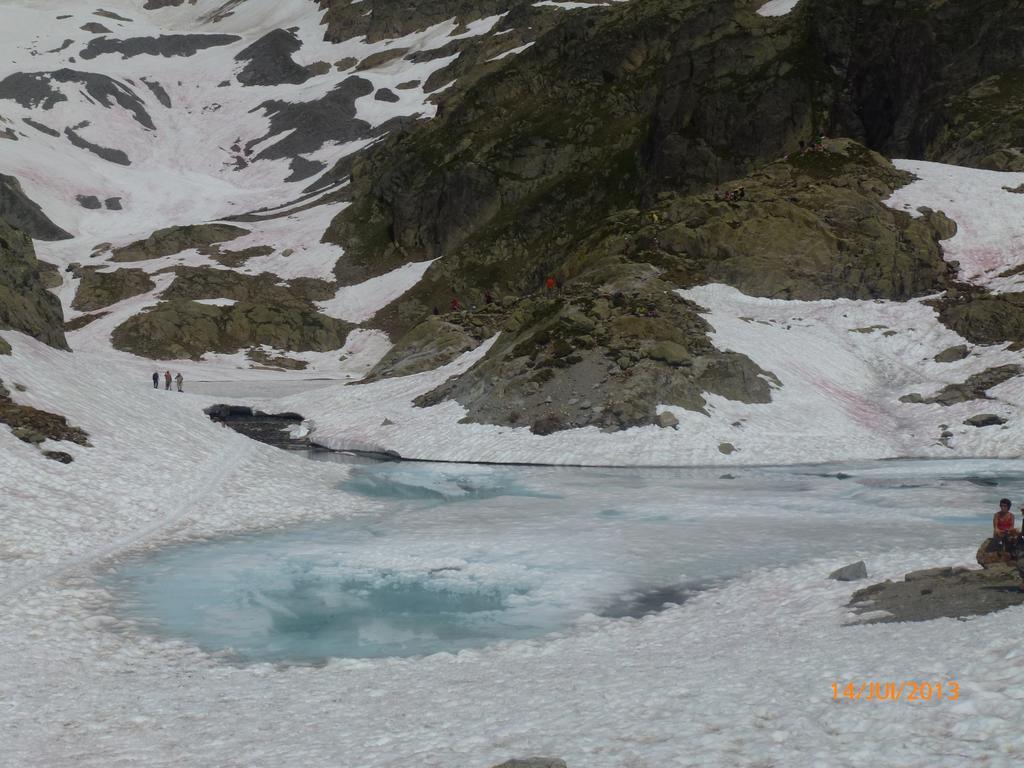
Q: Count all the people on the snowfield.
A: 3